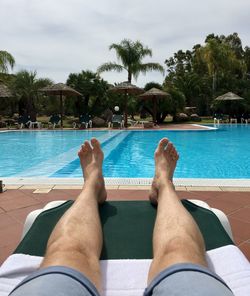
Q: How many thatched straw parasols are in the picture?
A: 5